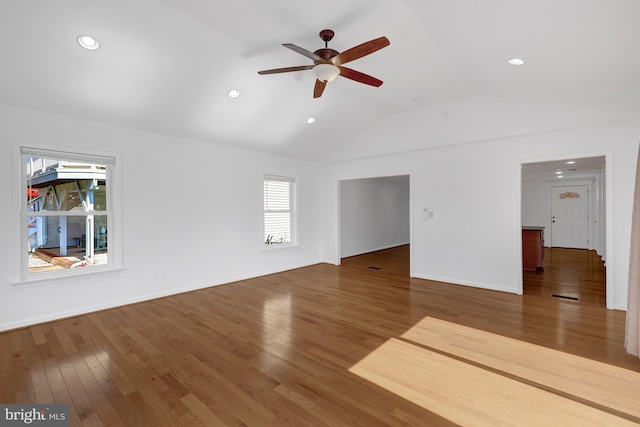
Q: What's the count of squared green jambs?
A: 0